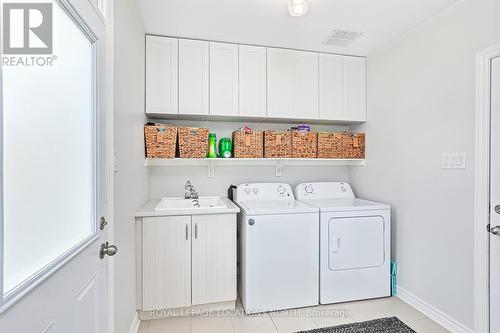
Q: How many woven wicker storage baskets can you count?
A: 7